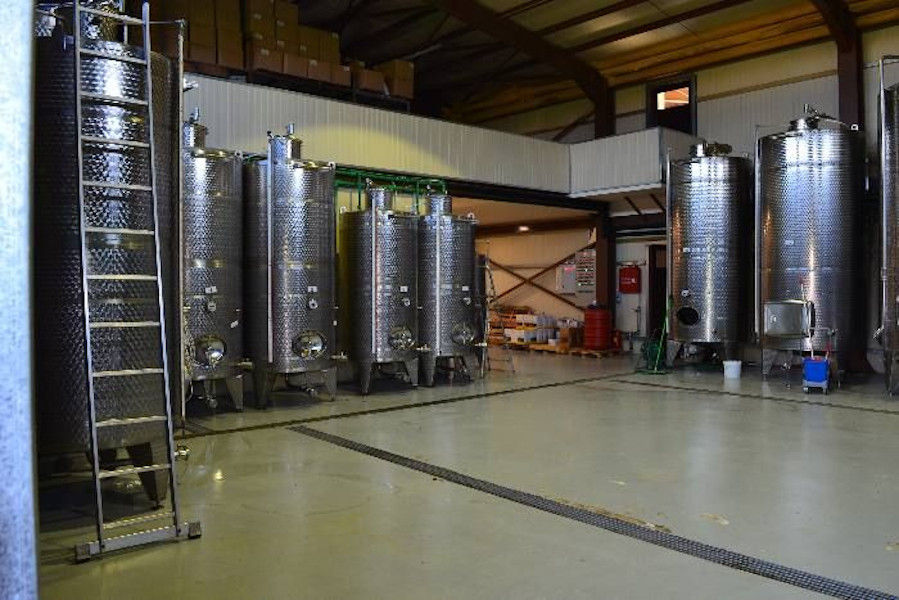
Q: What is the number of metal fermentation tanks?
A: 8